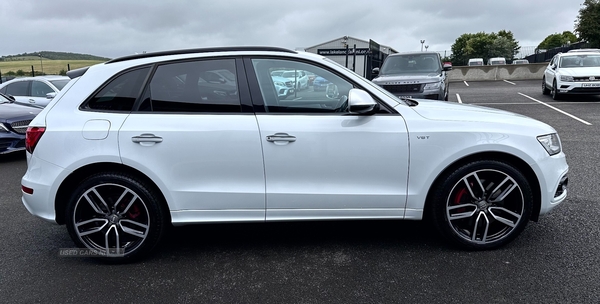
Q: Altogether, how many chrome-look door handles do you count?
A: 2